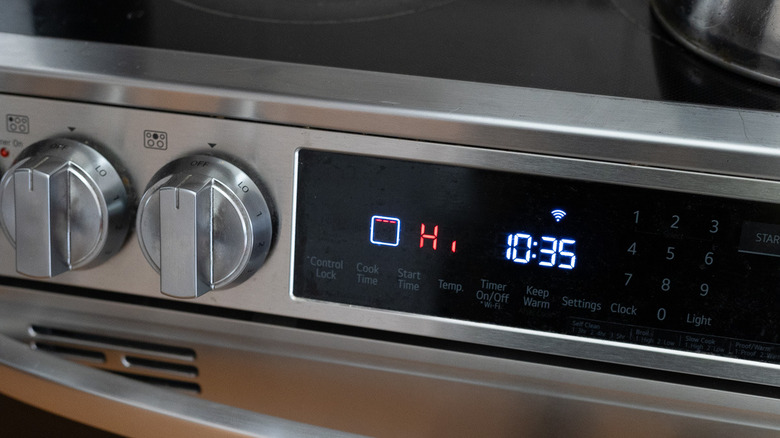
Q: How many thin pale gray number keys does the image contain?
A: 10